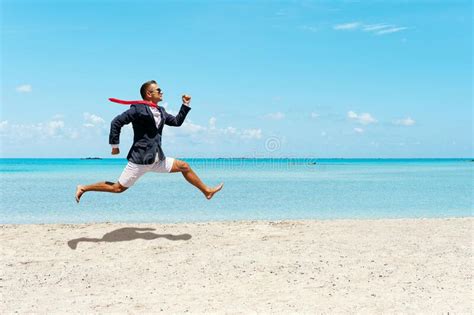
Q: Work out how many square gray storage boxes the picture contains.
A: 0